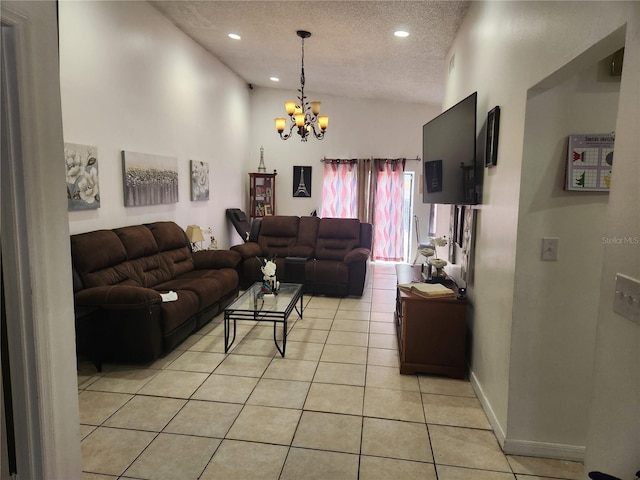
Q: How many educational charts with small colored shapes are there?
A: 1